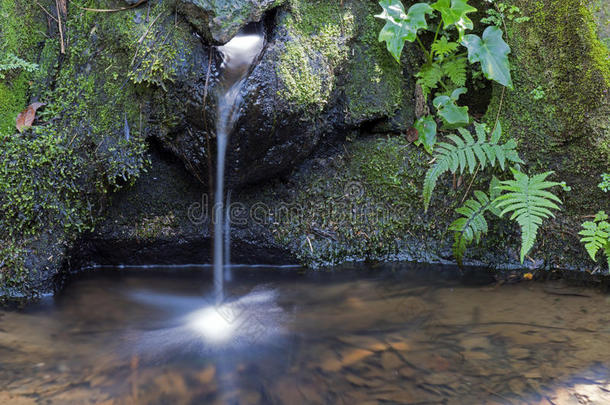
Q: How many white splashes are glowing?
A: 1